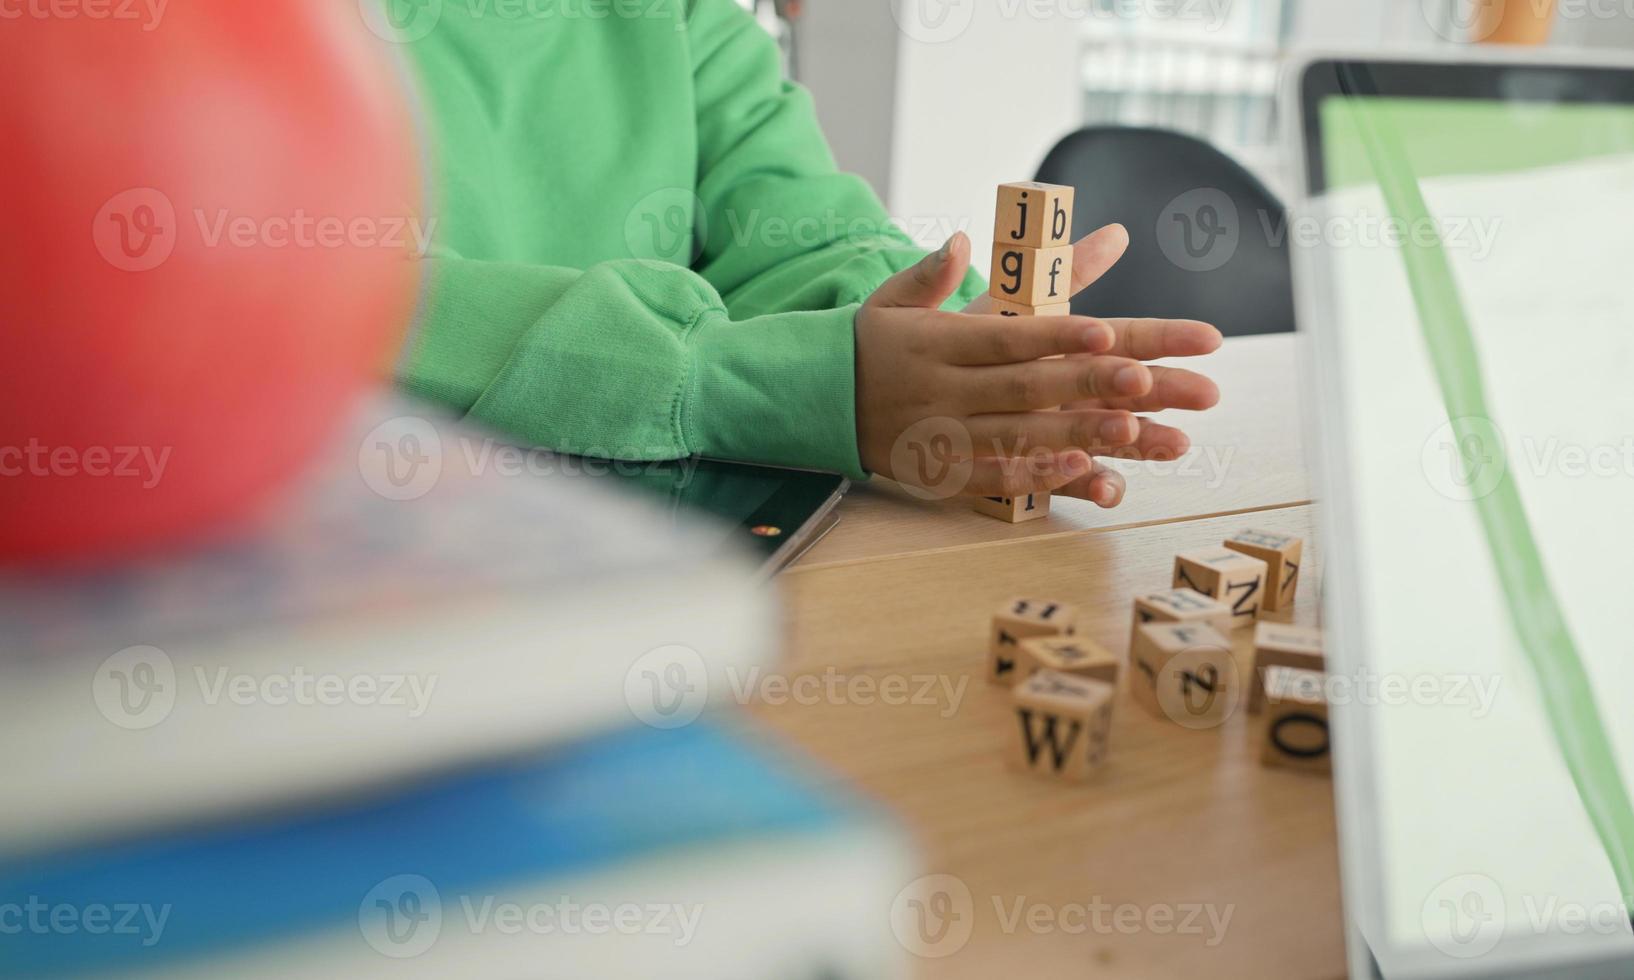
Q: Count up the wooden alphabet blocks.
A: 13